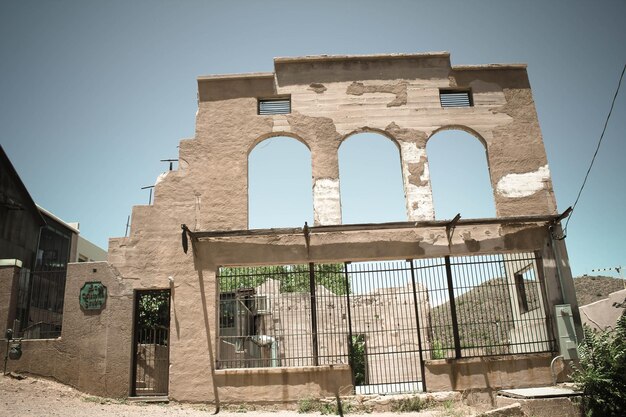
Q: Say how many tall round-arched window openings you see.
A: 3